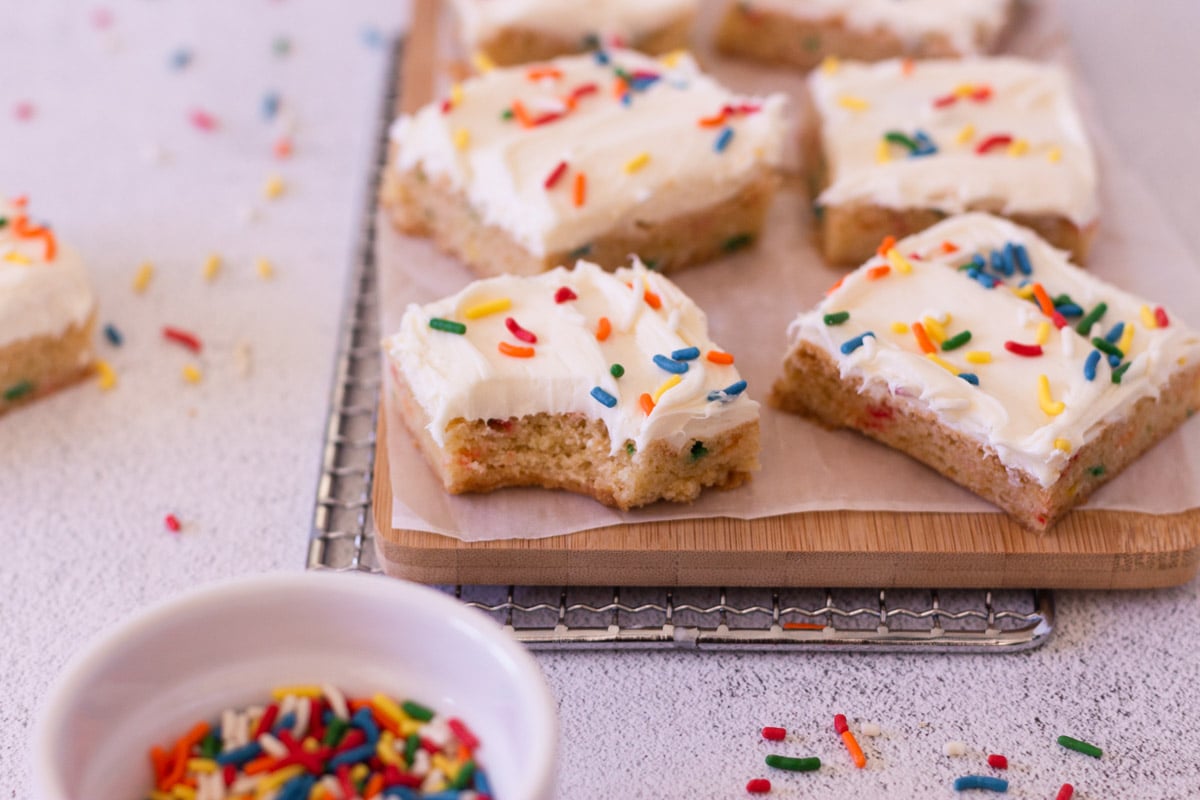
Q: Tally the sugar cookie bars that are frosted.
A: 7